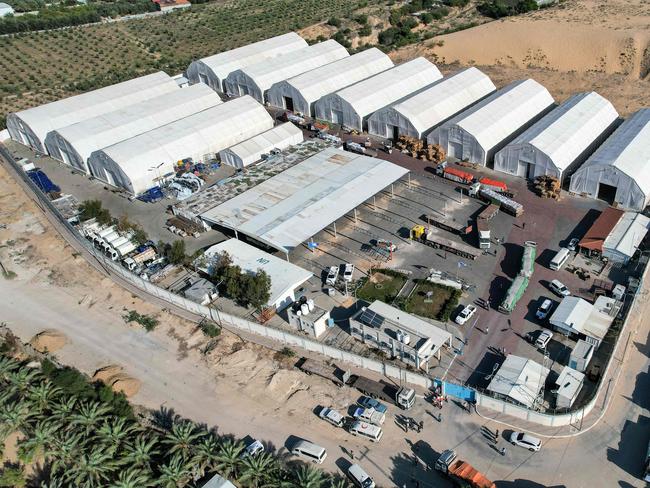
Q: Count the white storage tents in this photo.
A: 12